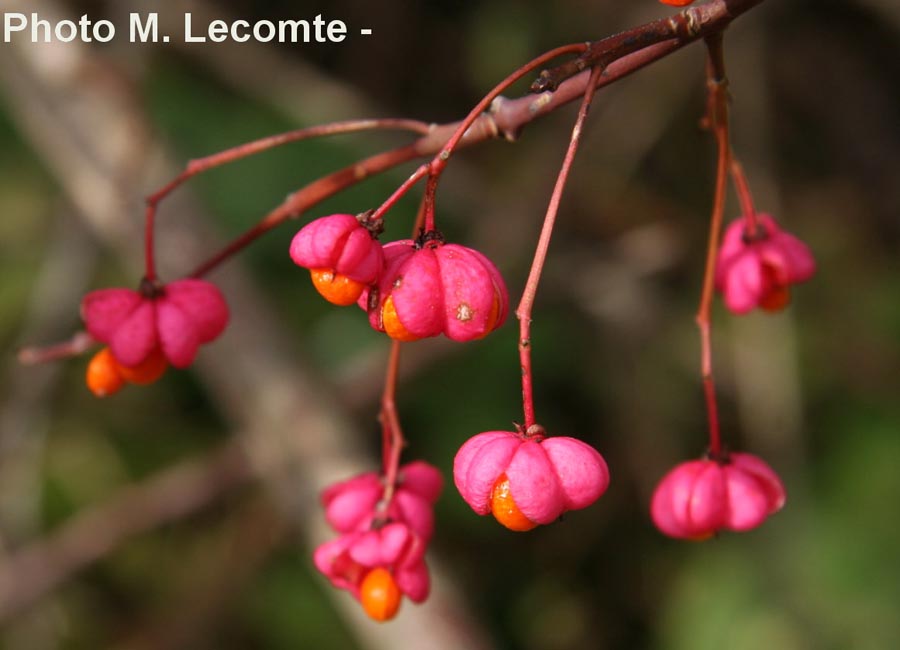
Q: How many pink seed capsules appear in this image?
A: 8